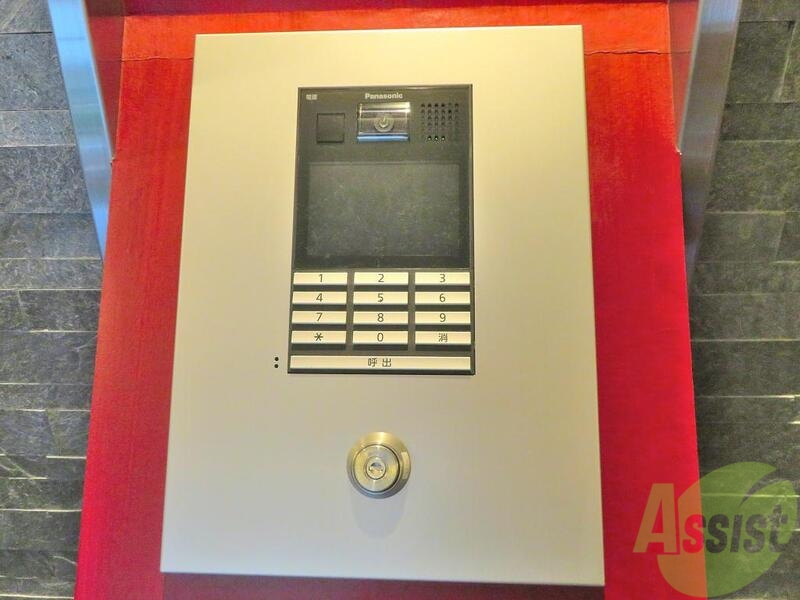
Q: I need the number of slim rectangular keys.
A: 13